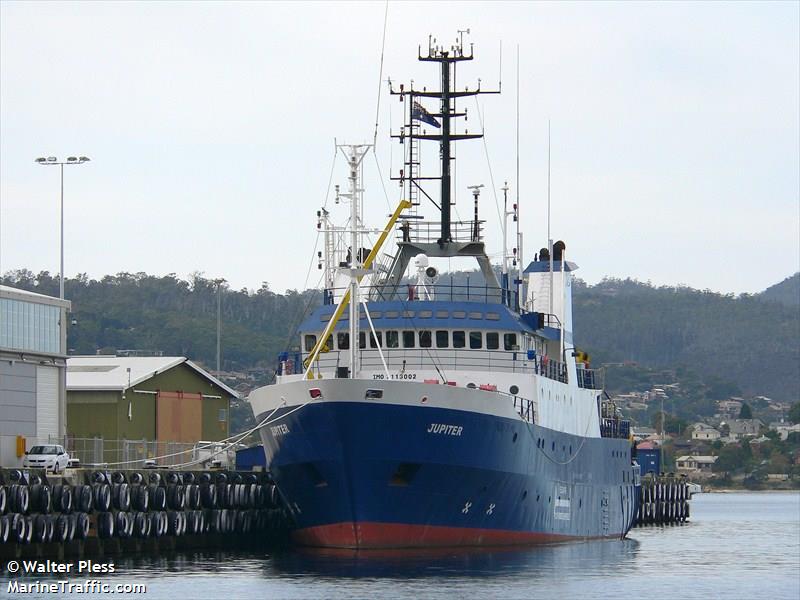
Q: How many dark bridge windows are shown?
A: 13